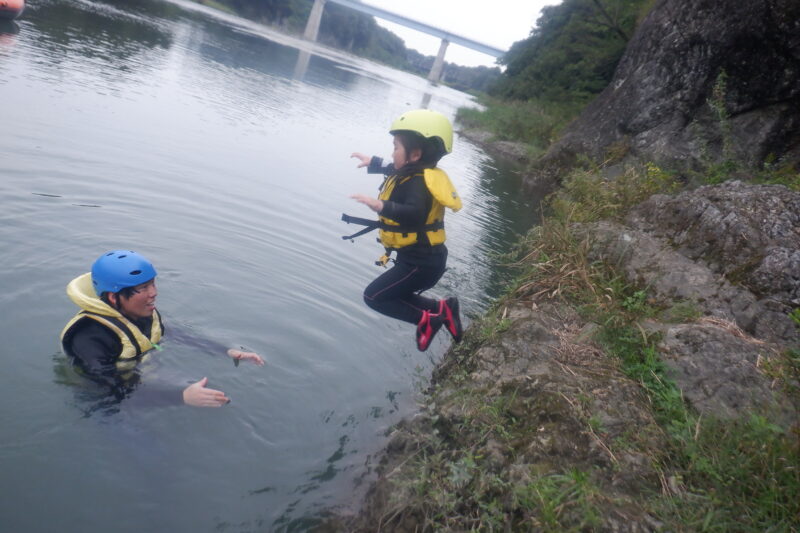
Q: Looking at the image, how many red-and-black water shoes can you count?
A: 2